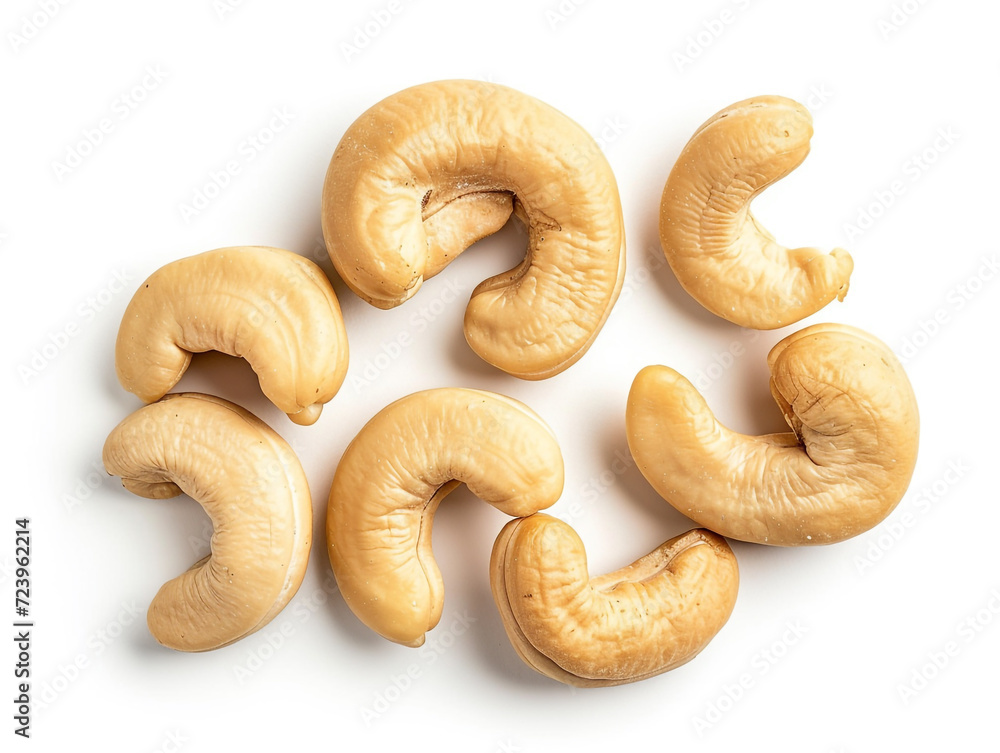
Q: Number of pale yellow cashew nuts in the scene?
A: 7